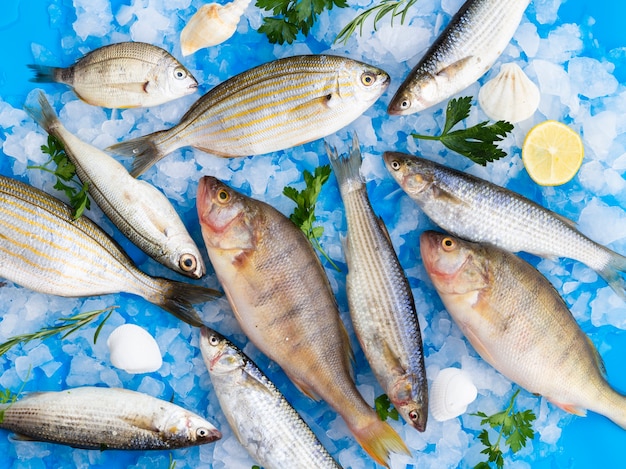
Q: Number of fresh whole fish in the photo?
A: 11